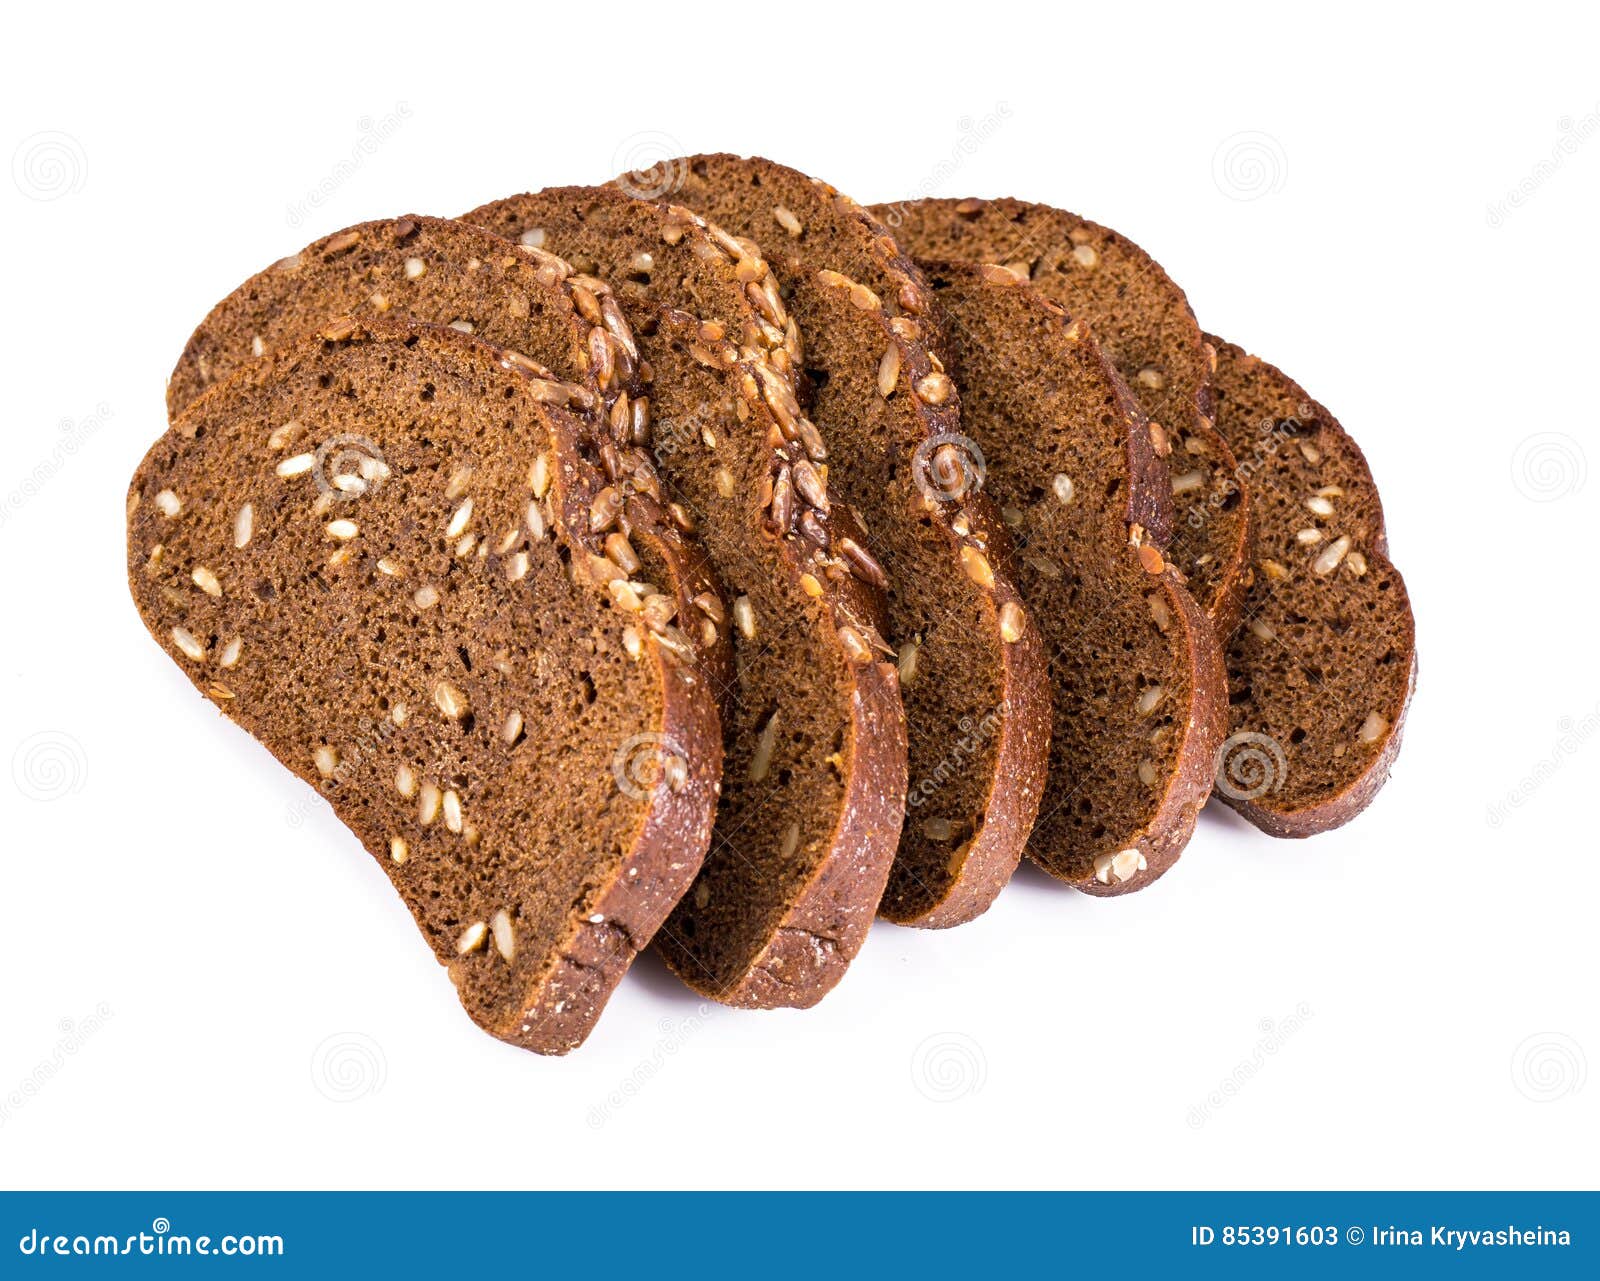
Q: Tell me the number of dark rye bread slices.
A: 9